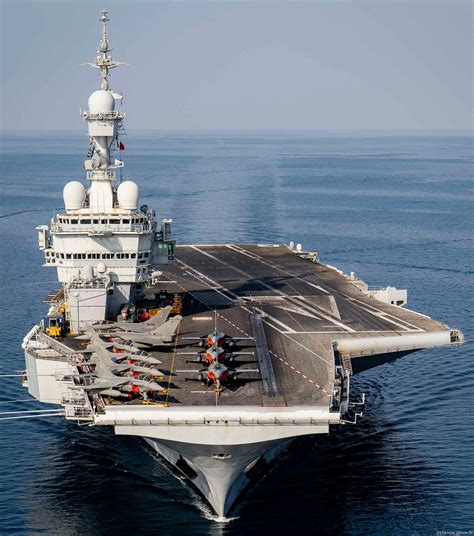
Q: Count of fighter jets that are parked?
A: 9